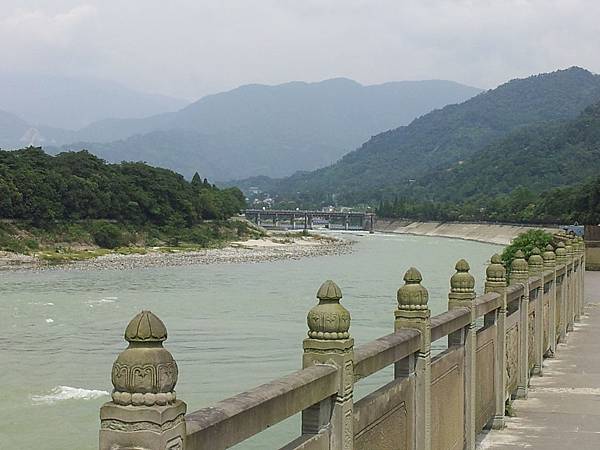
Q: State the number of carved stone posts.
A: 12